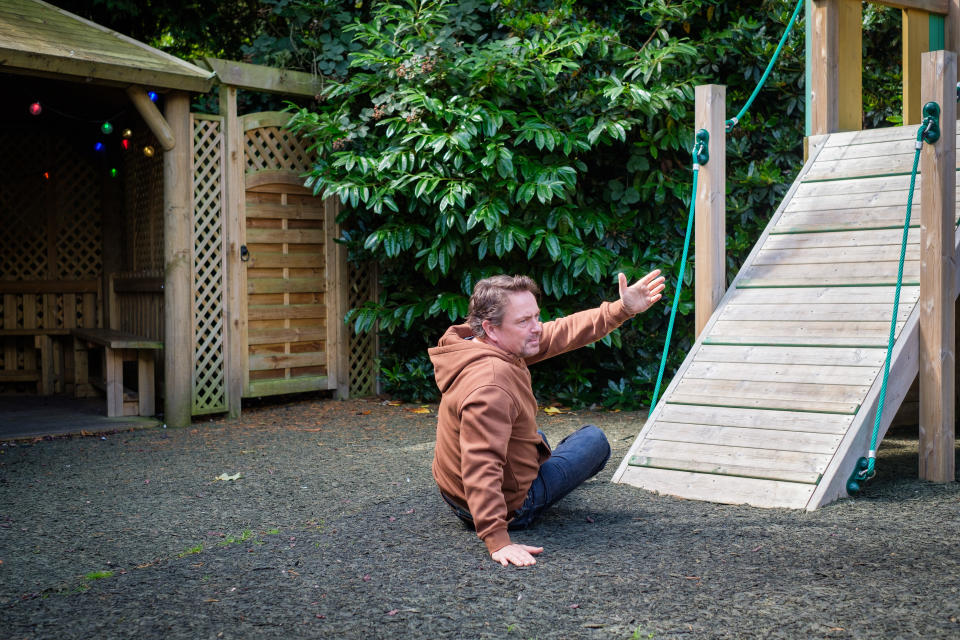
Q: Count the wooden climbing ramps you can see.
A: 1